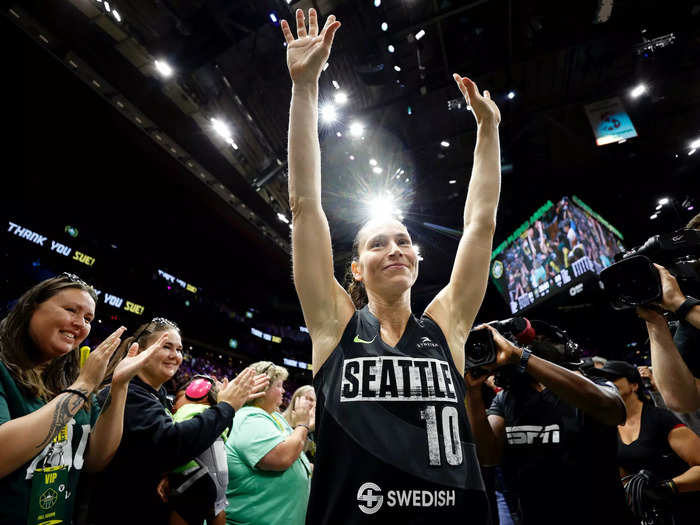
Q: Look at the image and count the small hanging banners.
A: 1